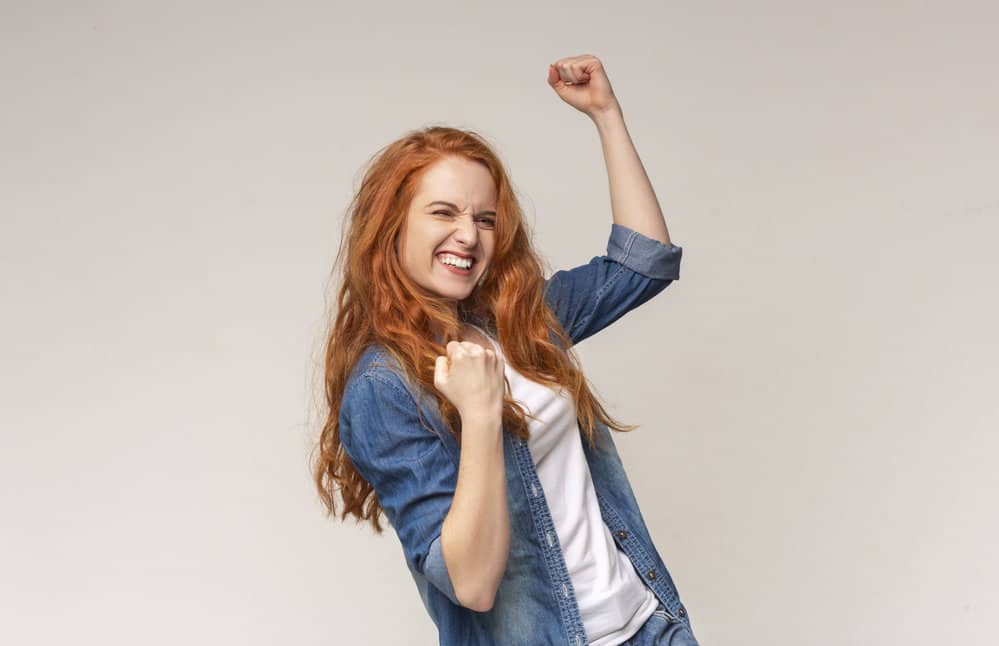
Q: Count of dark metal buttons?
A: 3